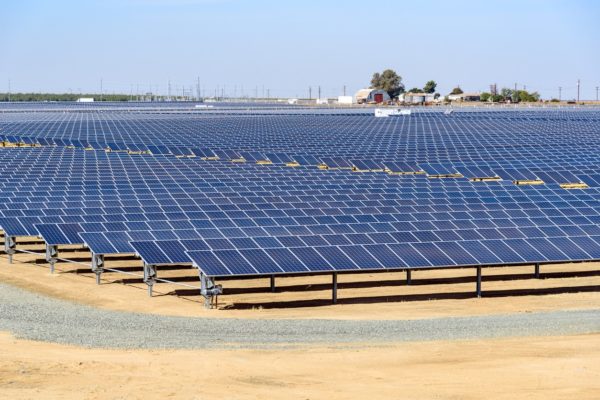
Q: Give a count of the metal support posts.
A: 10